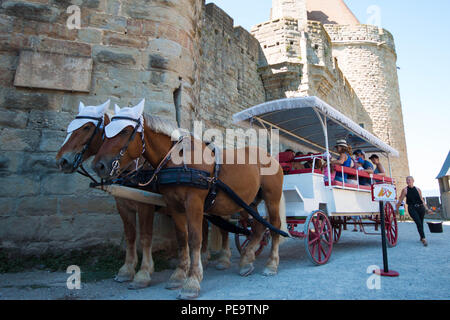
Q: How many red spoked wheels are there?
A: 4